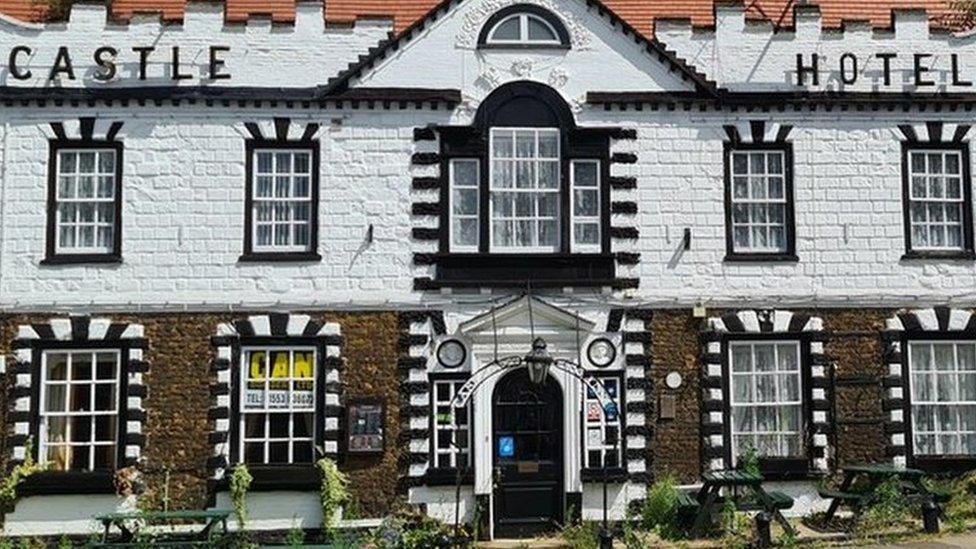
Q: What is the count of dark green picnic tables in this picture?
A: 3